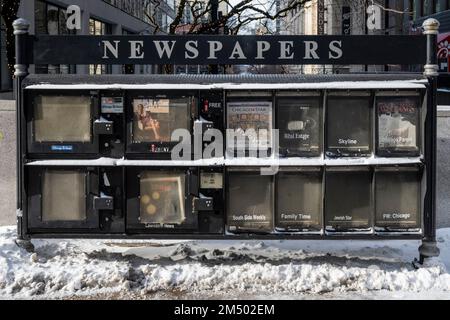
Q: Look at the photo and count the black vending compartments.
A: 12